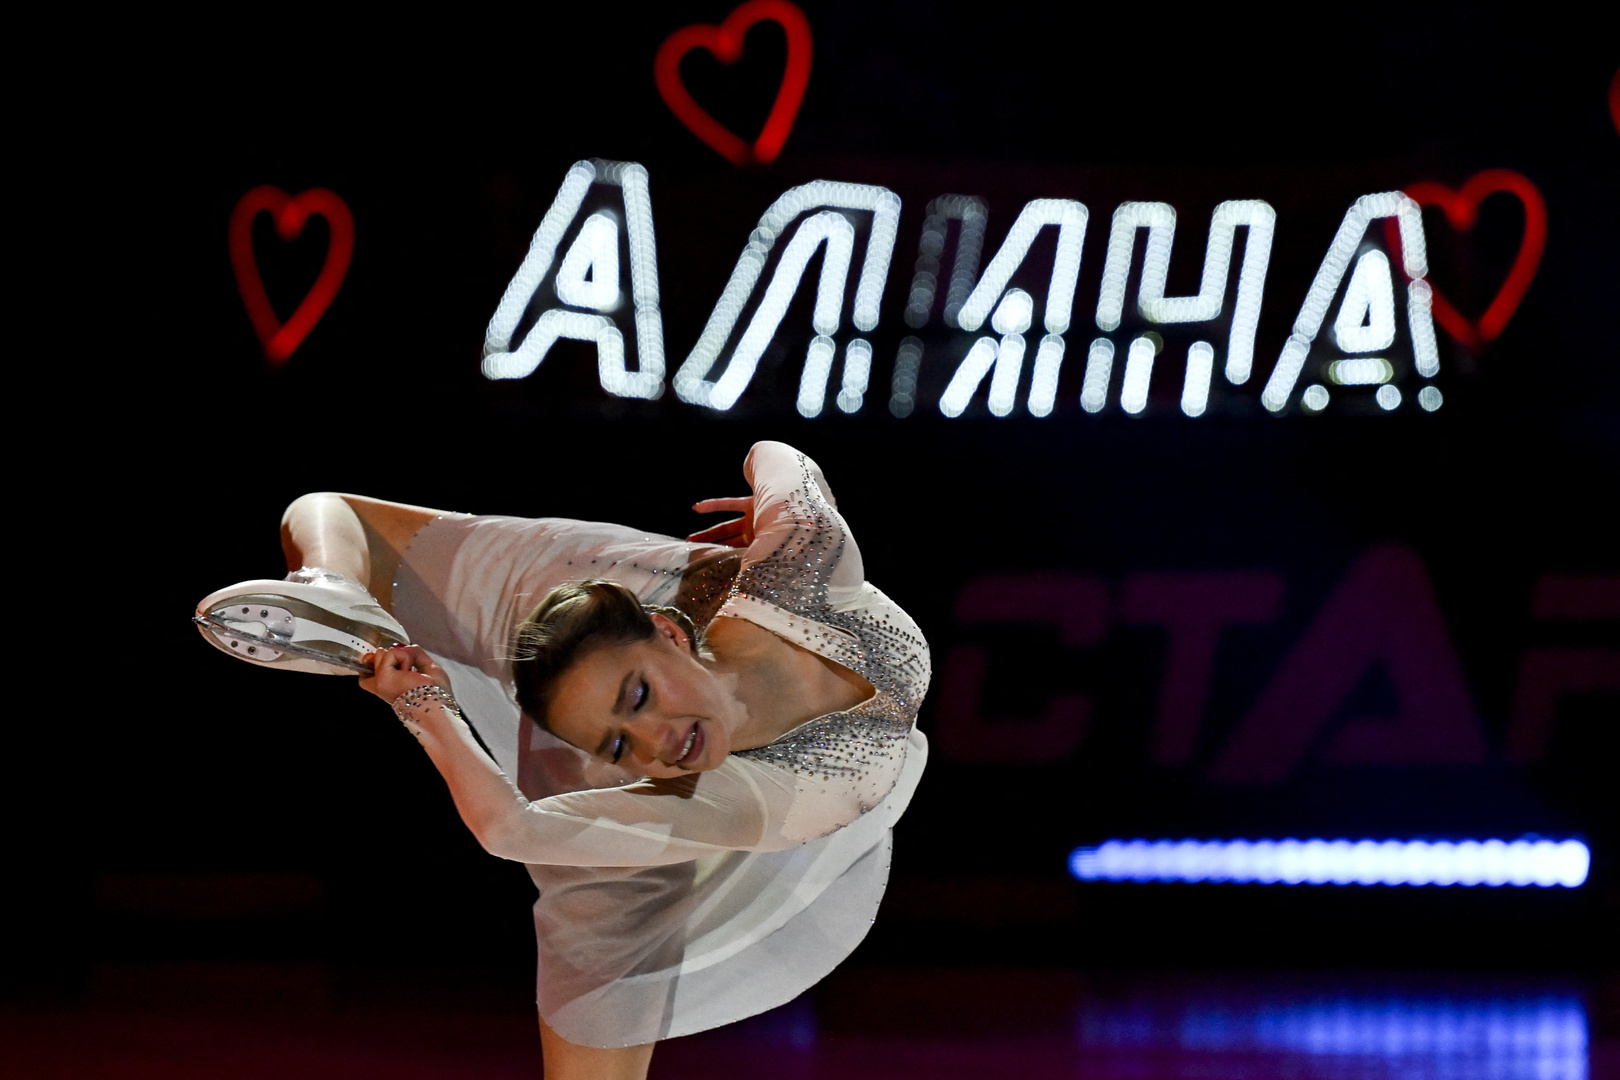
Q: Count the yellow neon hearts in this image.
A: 0